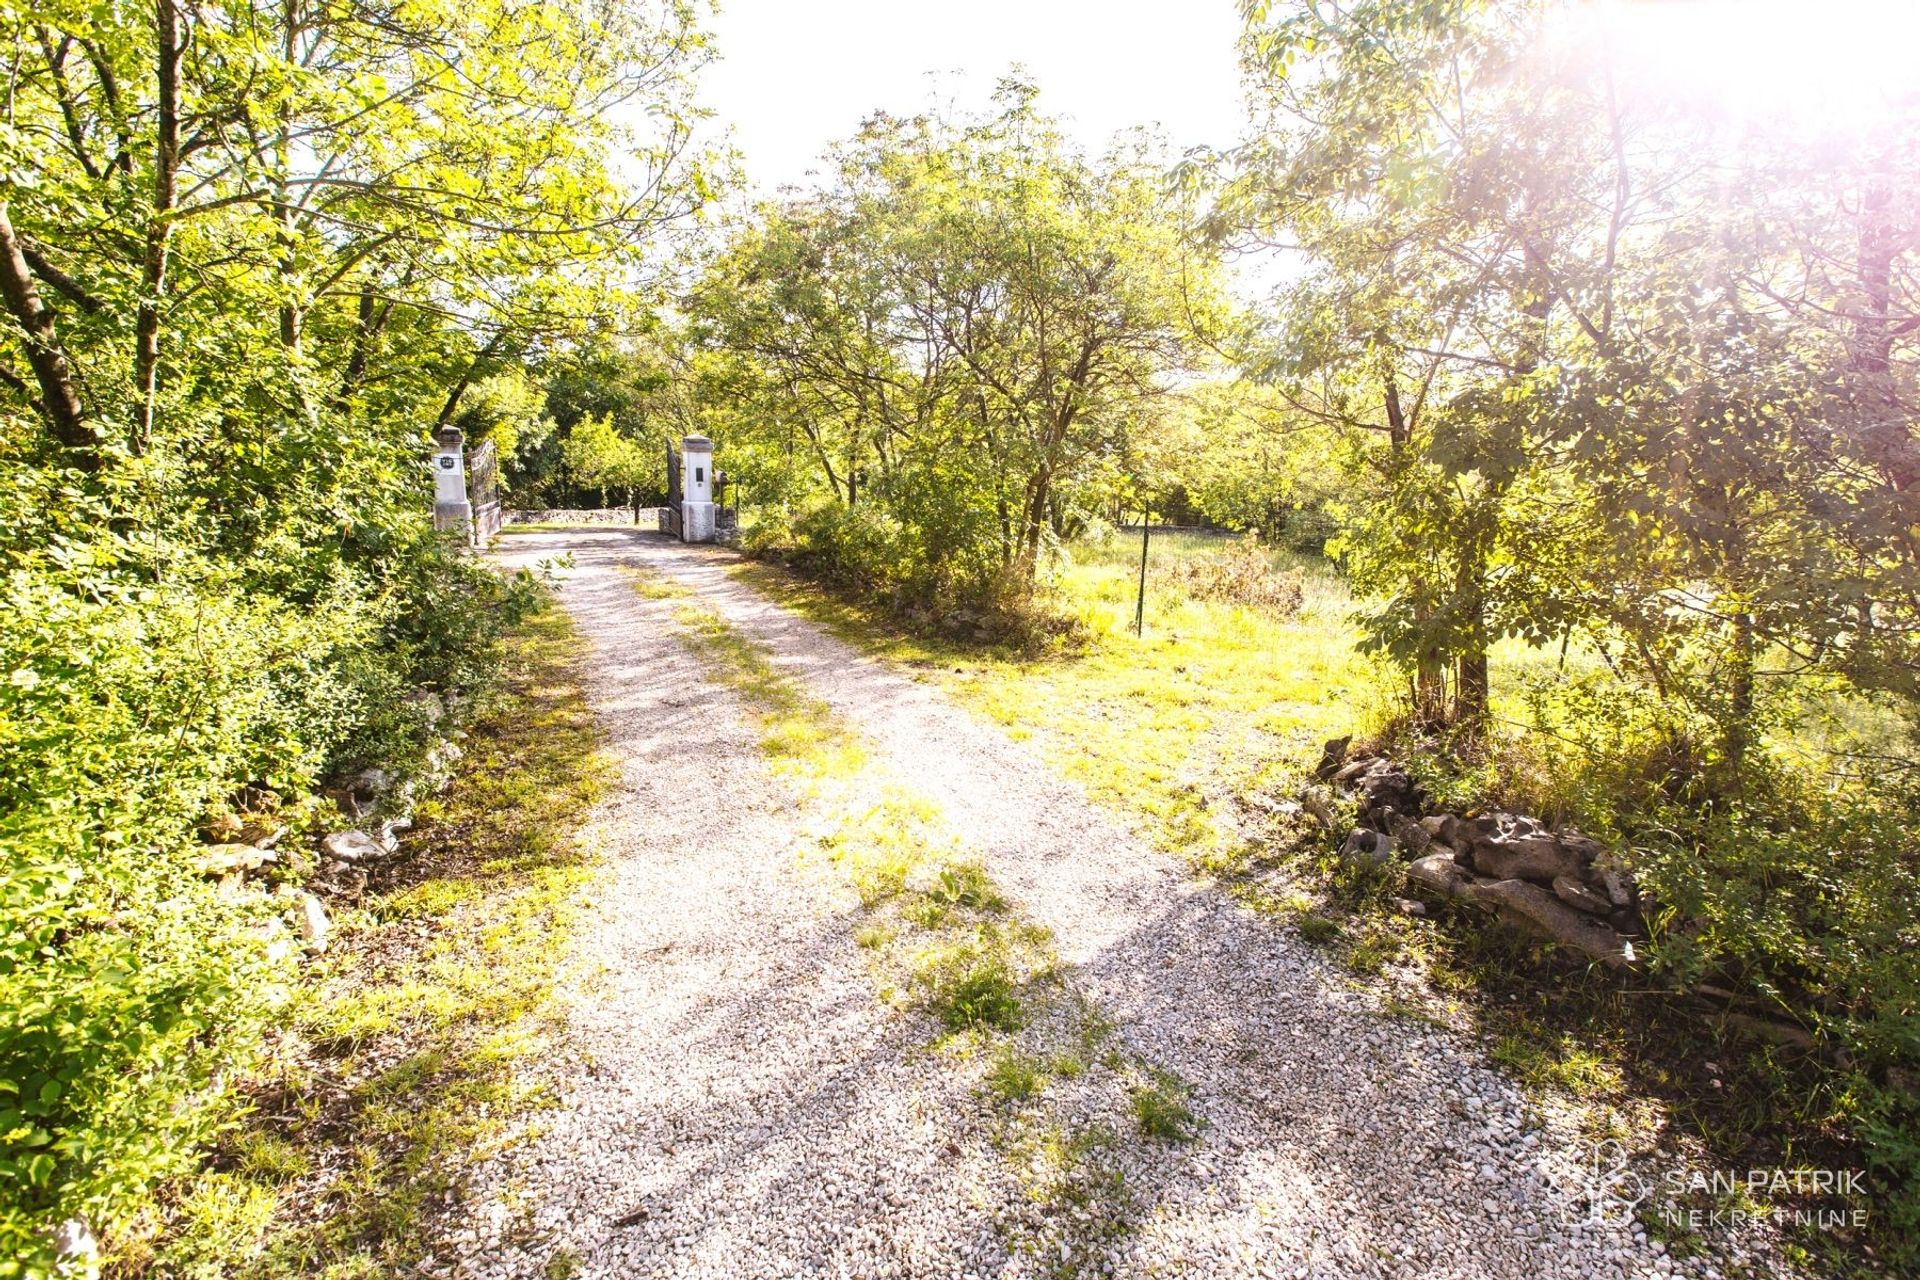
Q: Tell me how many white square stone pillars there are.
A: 2